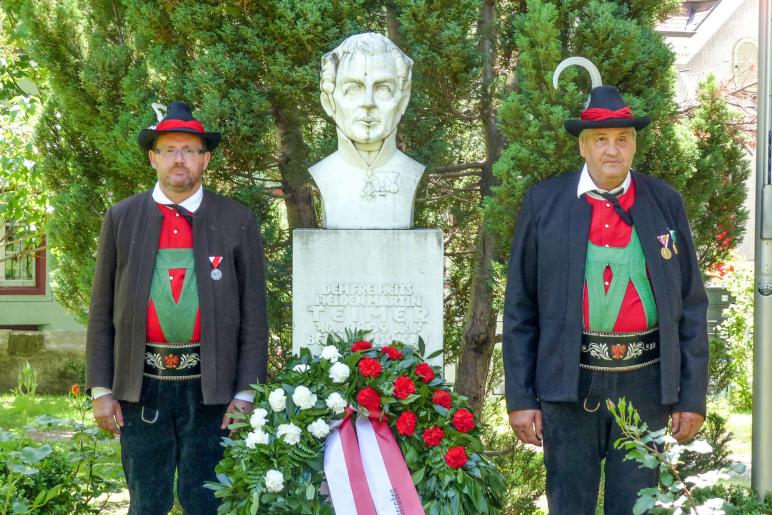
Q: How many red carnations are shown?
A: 11